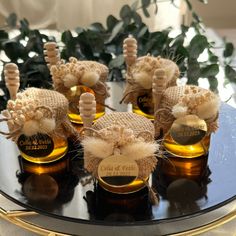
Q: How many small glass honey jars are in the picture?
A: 5